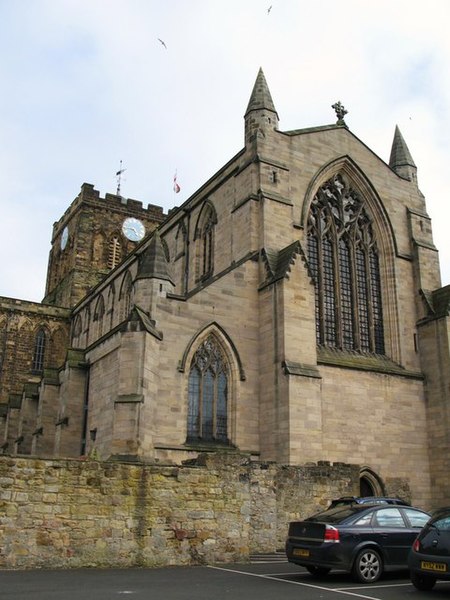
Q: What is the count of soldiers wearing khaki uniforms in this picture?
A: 0